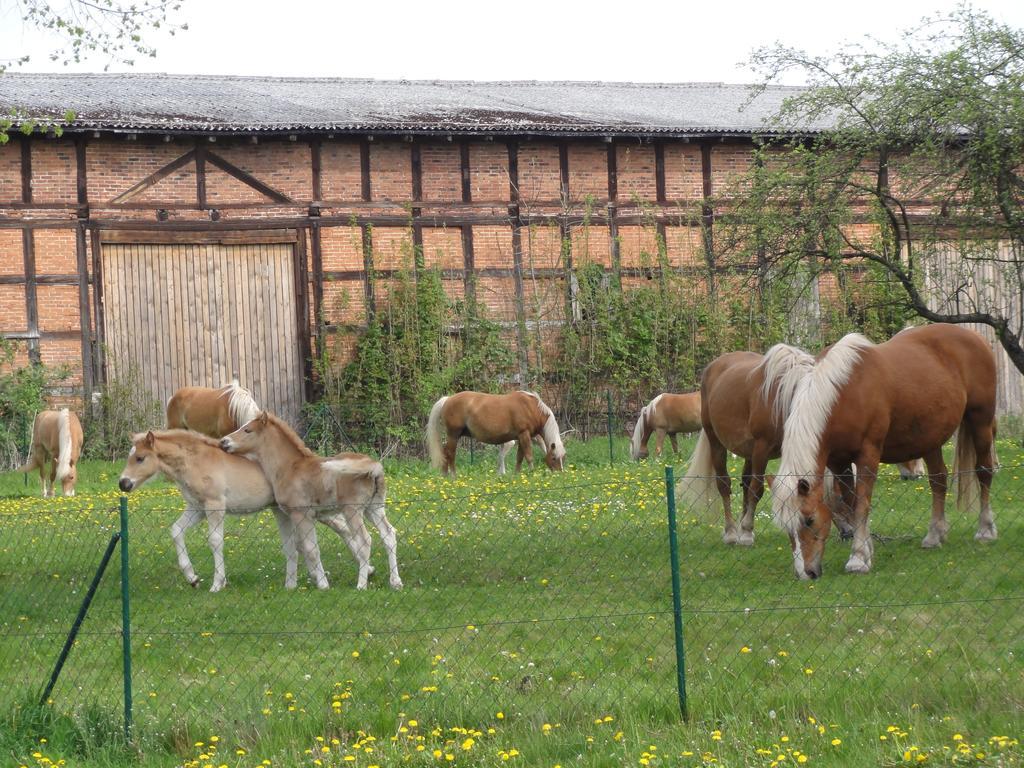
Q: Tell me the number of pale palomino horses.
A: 2